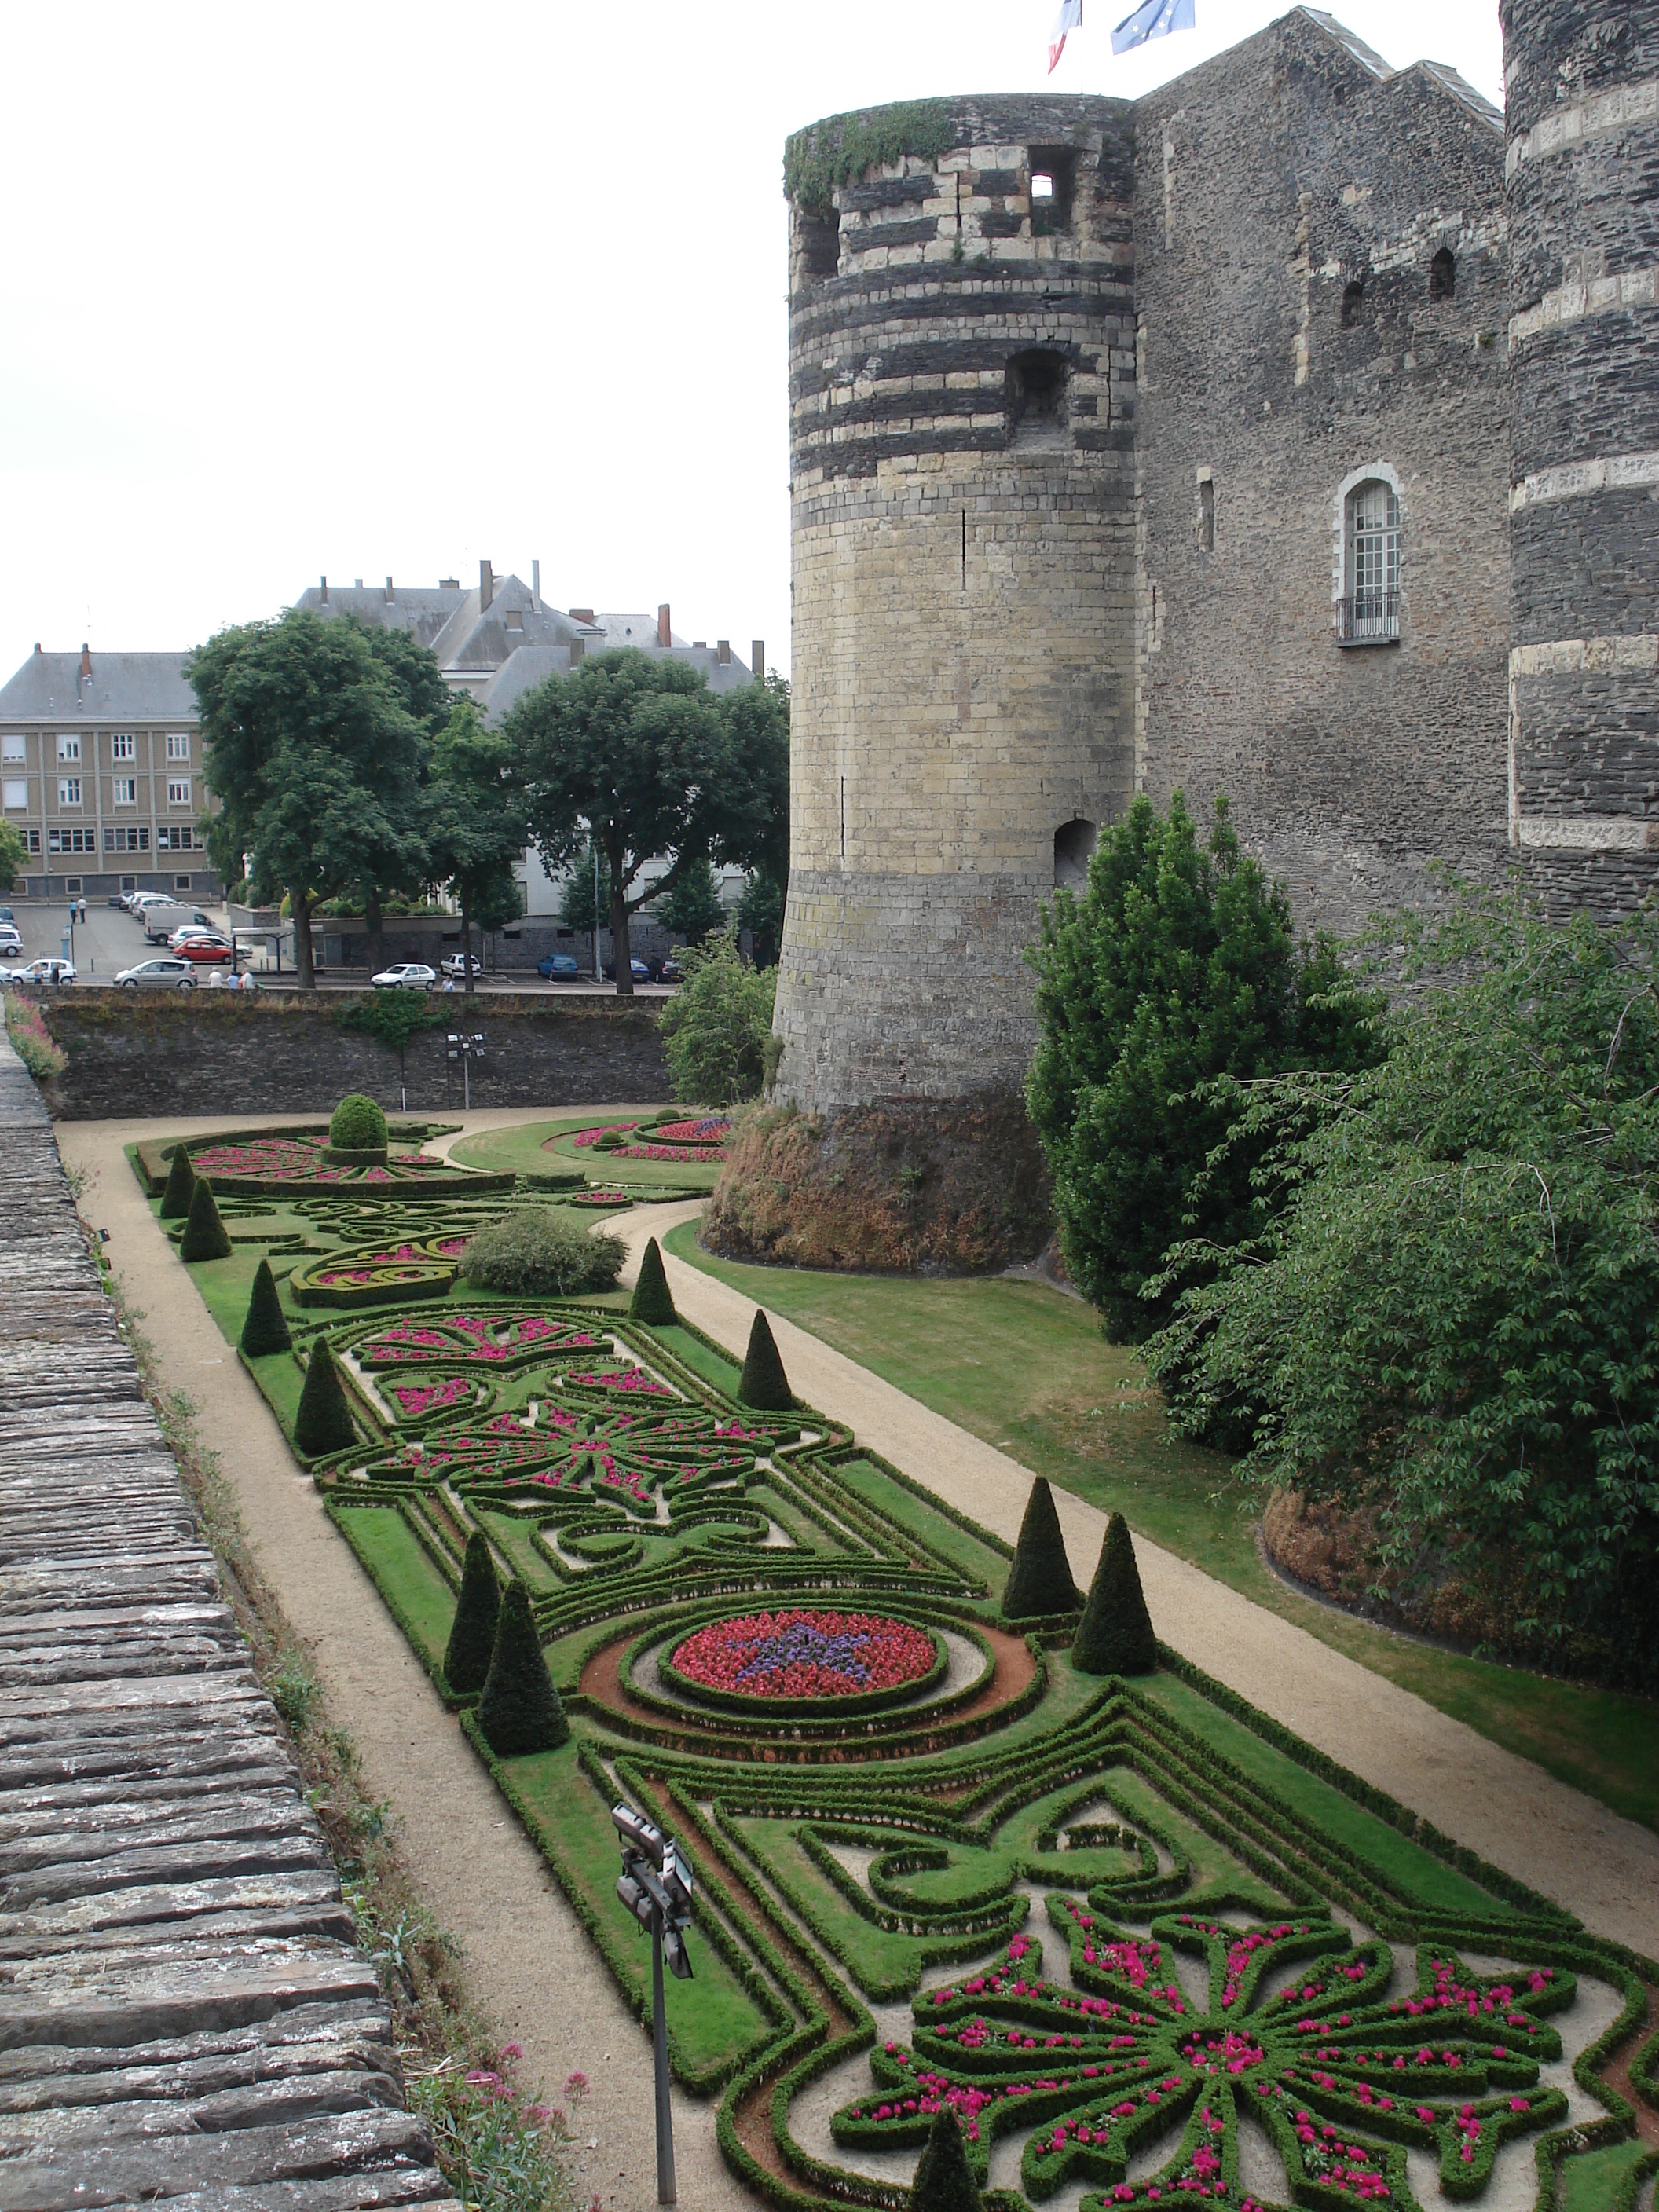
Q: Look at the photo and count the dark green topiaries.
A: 11